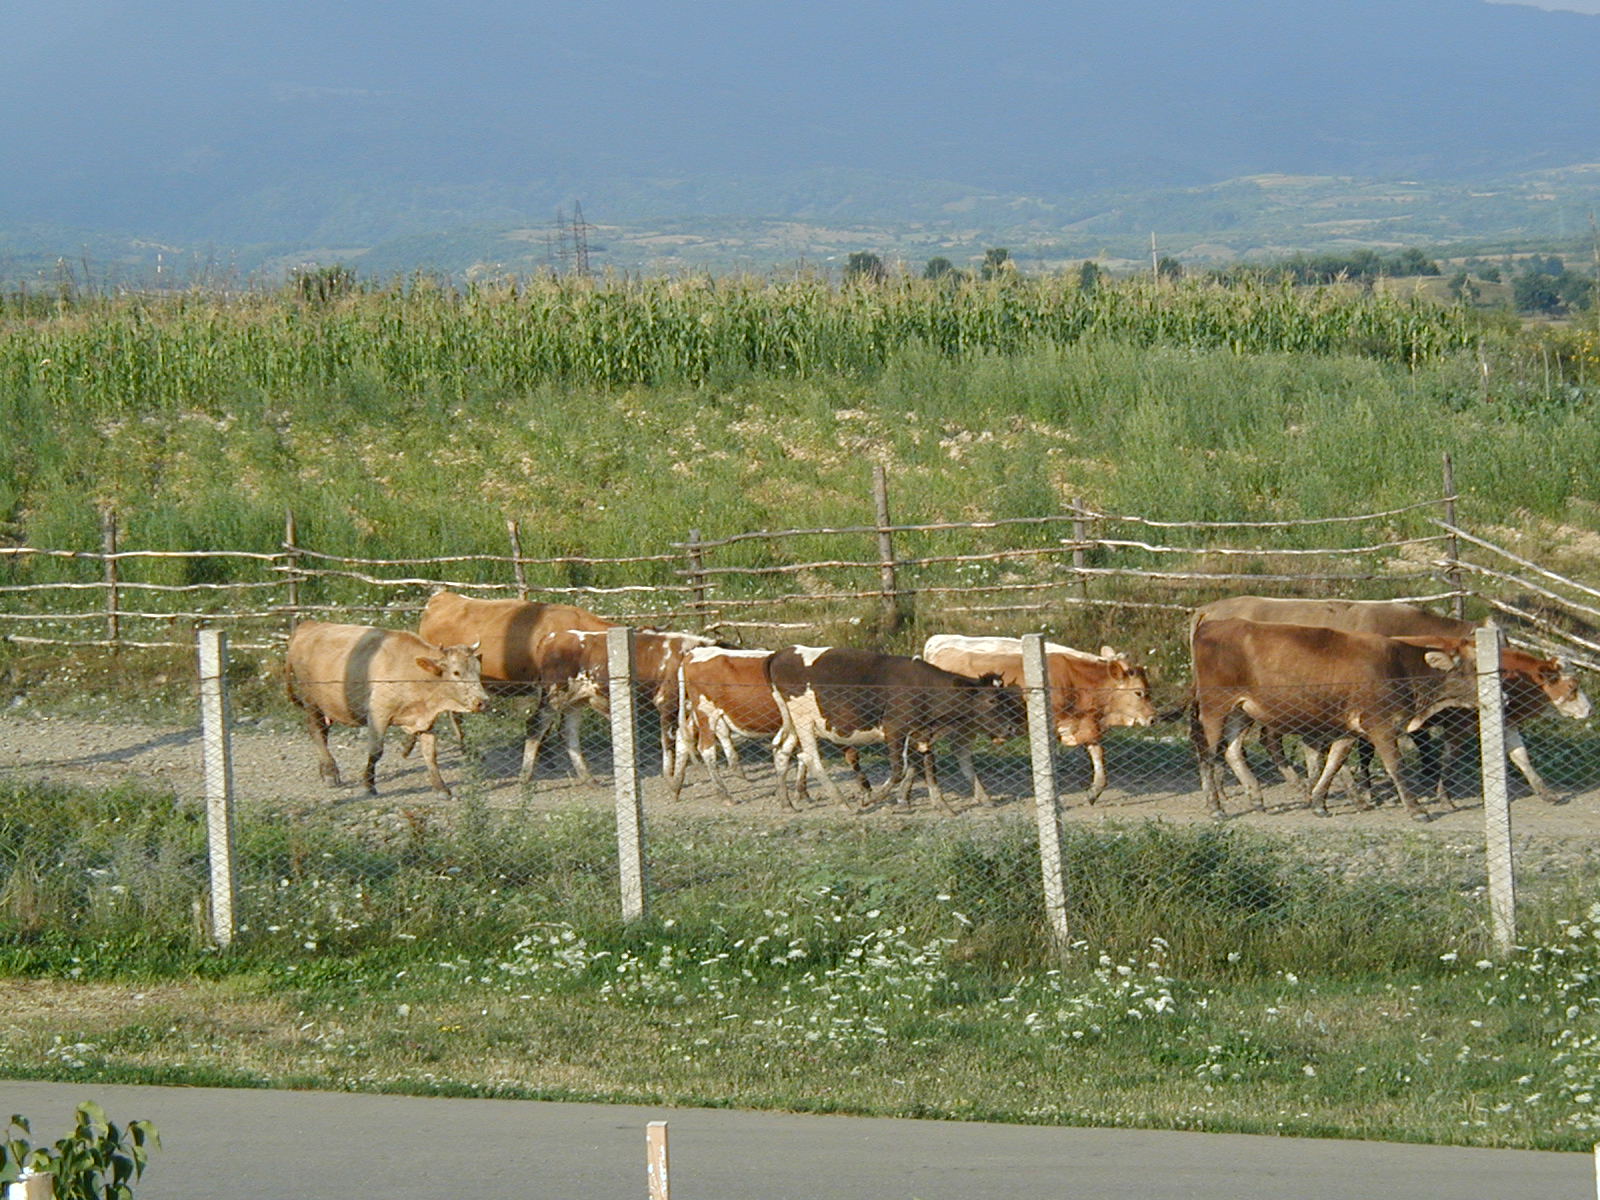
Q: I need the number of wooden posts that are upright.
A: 7